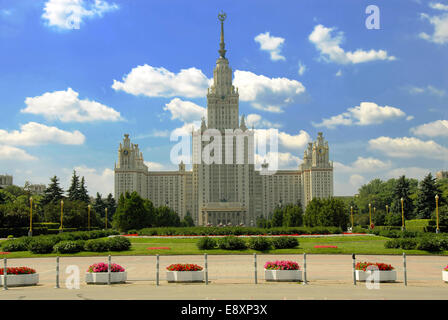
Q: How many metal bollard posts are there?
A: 9